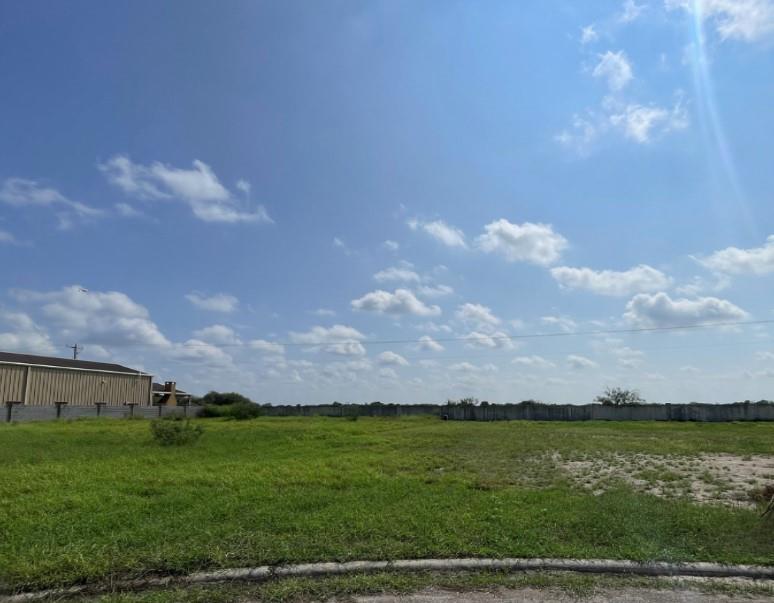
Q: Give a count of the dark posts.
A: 6